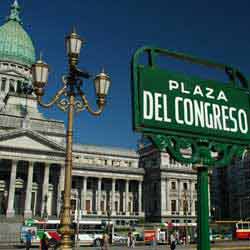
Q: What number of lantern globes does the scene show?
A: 3